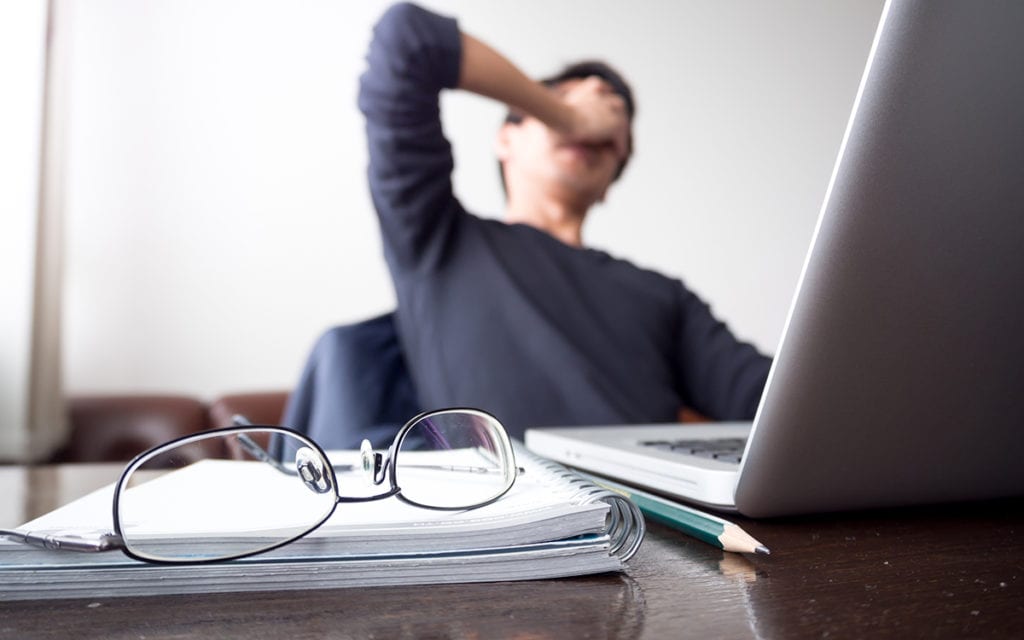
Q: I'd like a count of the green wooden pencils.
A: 1